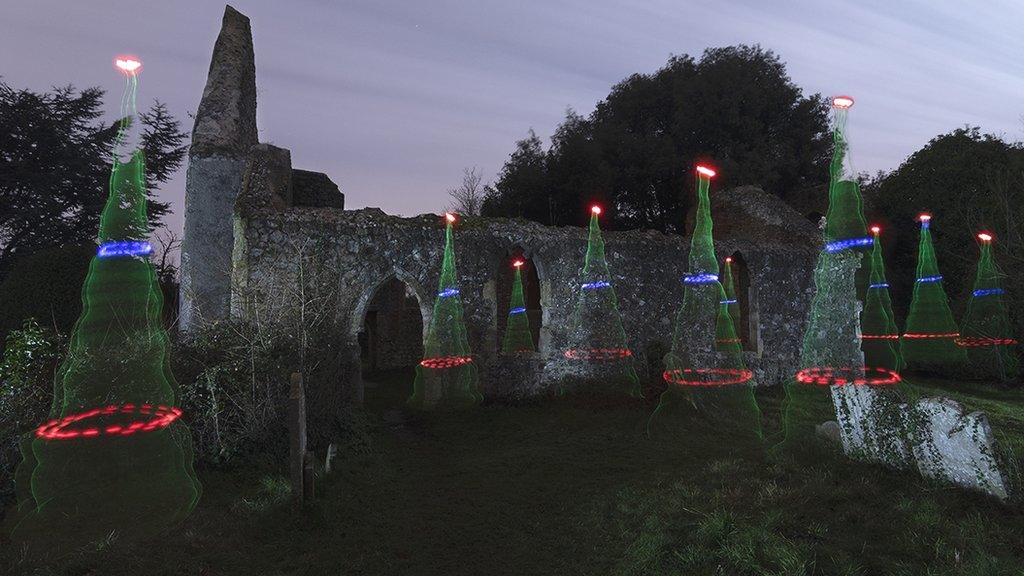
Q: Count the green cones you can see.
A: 10